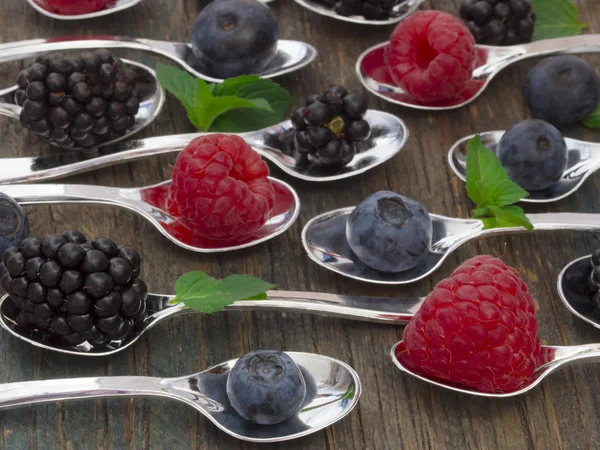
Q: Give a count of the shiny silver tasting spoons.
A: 13